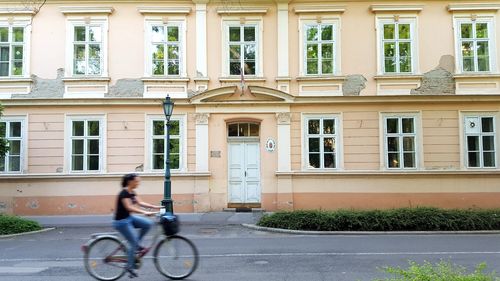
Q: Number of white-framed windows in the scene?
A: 13